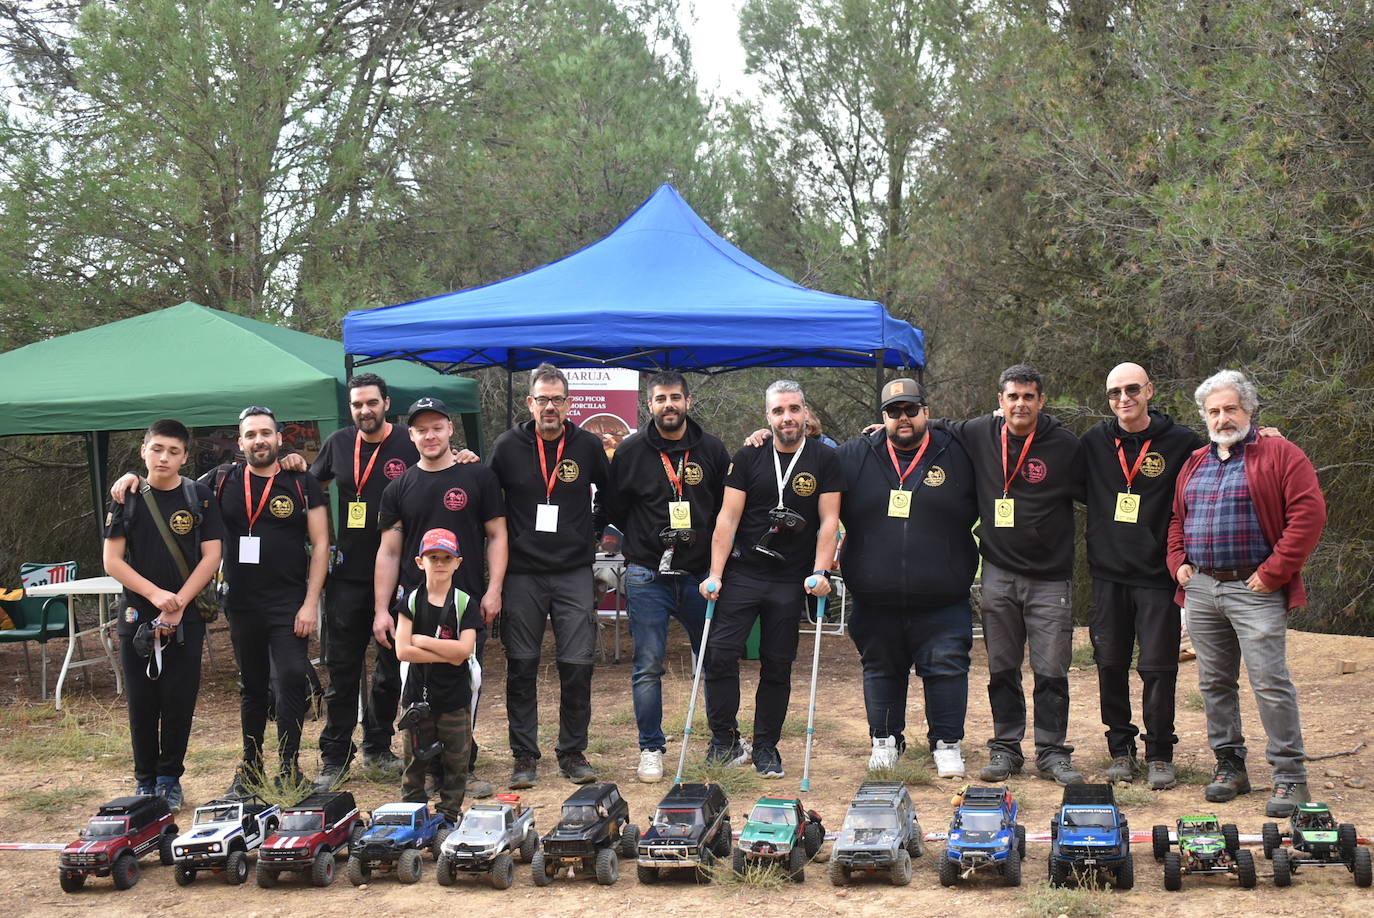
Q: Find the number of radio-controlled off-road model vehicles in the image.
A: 13